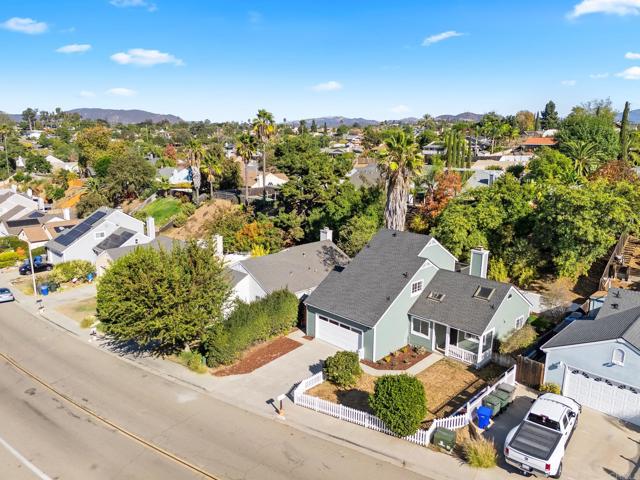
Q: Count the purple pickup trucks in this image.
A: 0